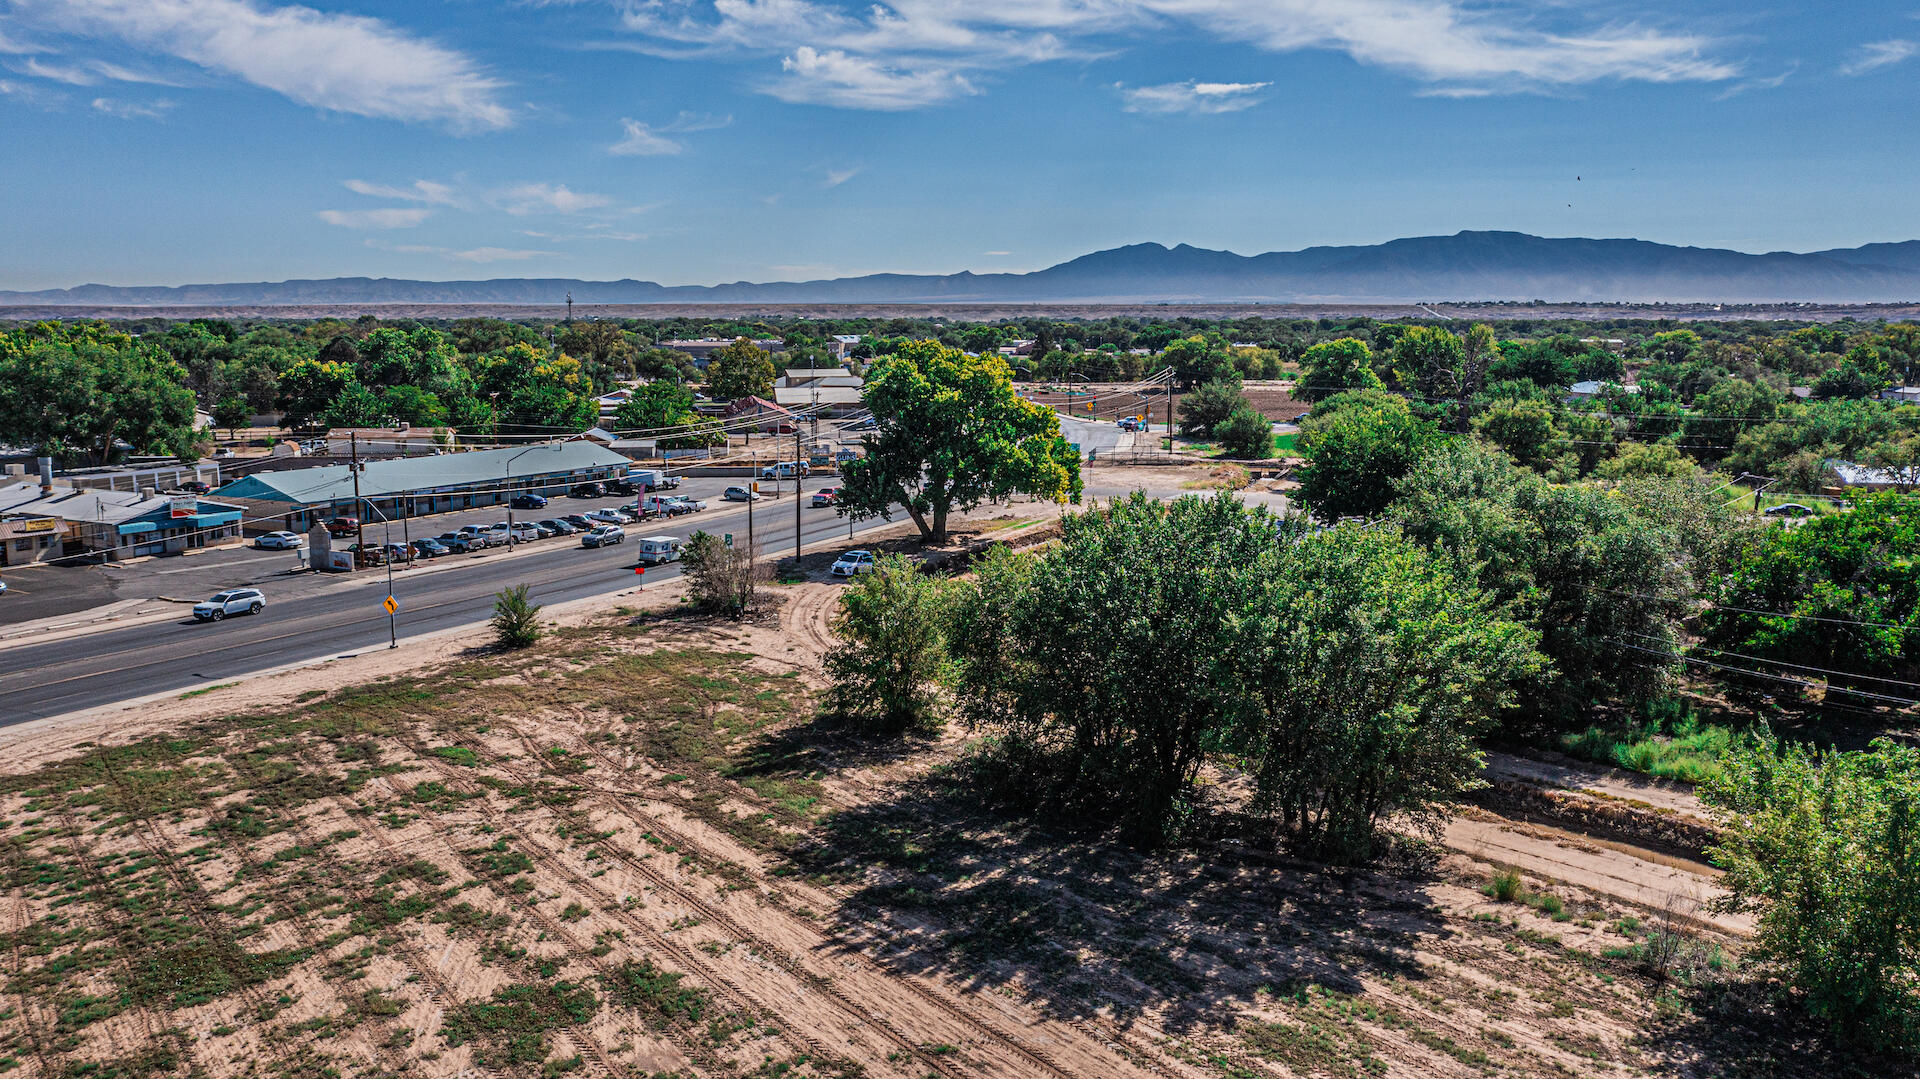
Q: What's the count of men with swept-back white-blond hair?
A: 0